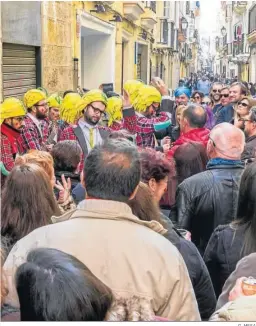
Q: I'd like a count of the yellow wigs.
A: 8